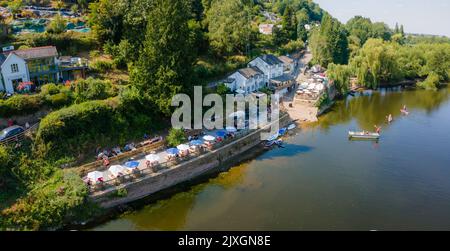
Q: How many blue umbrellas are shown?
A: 4